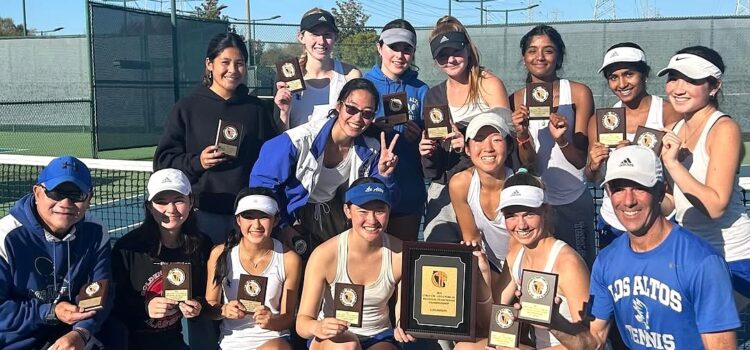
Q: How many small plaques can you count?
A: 13